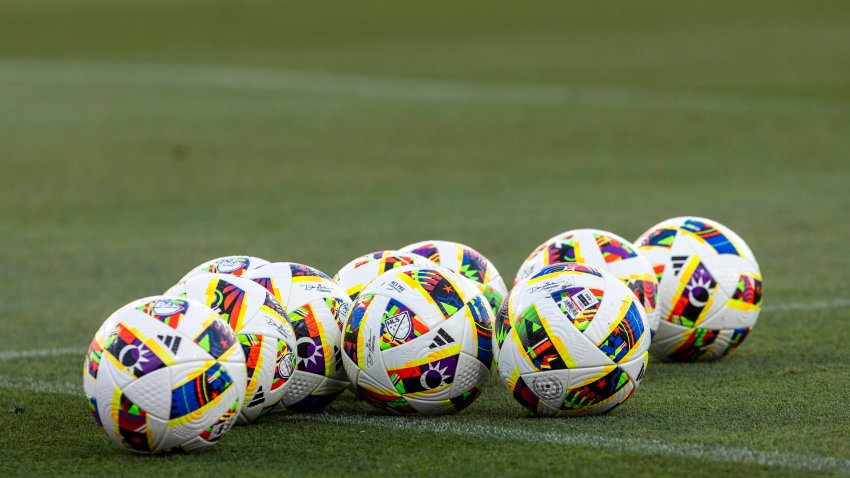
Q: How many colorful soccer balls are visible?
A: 10